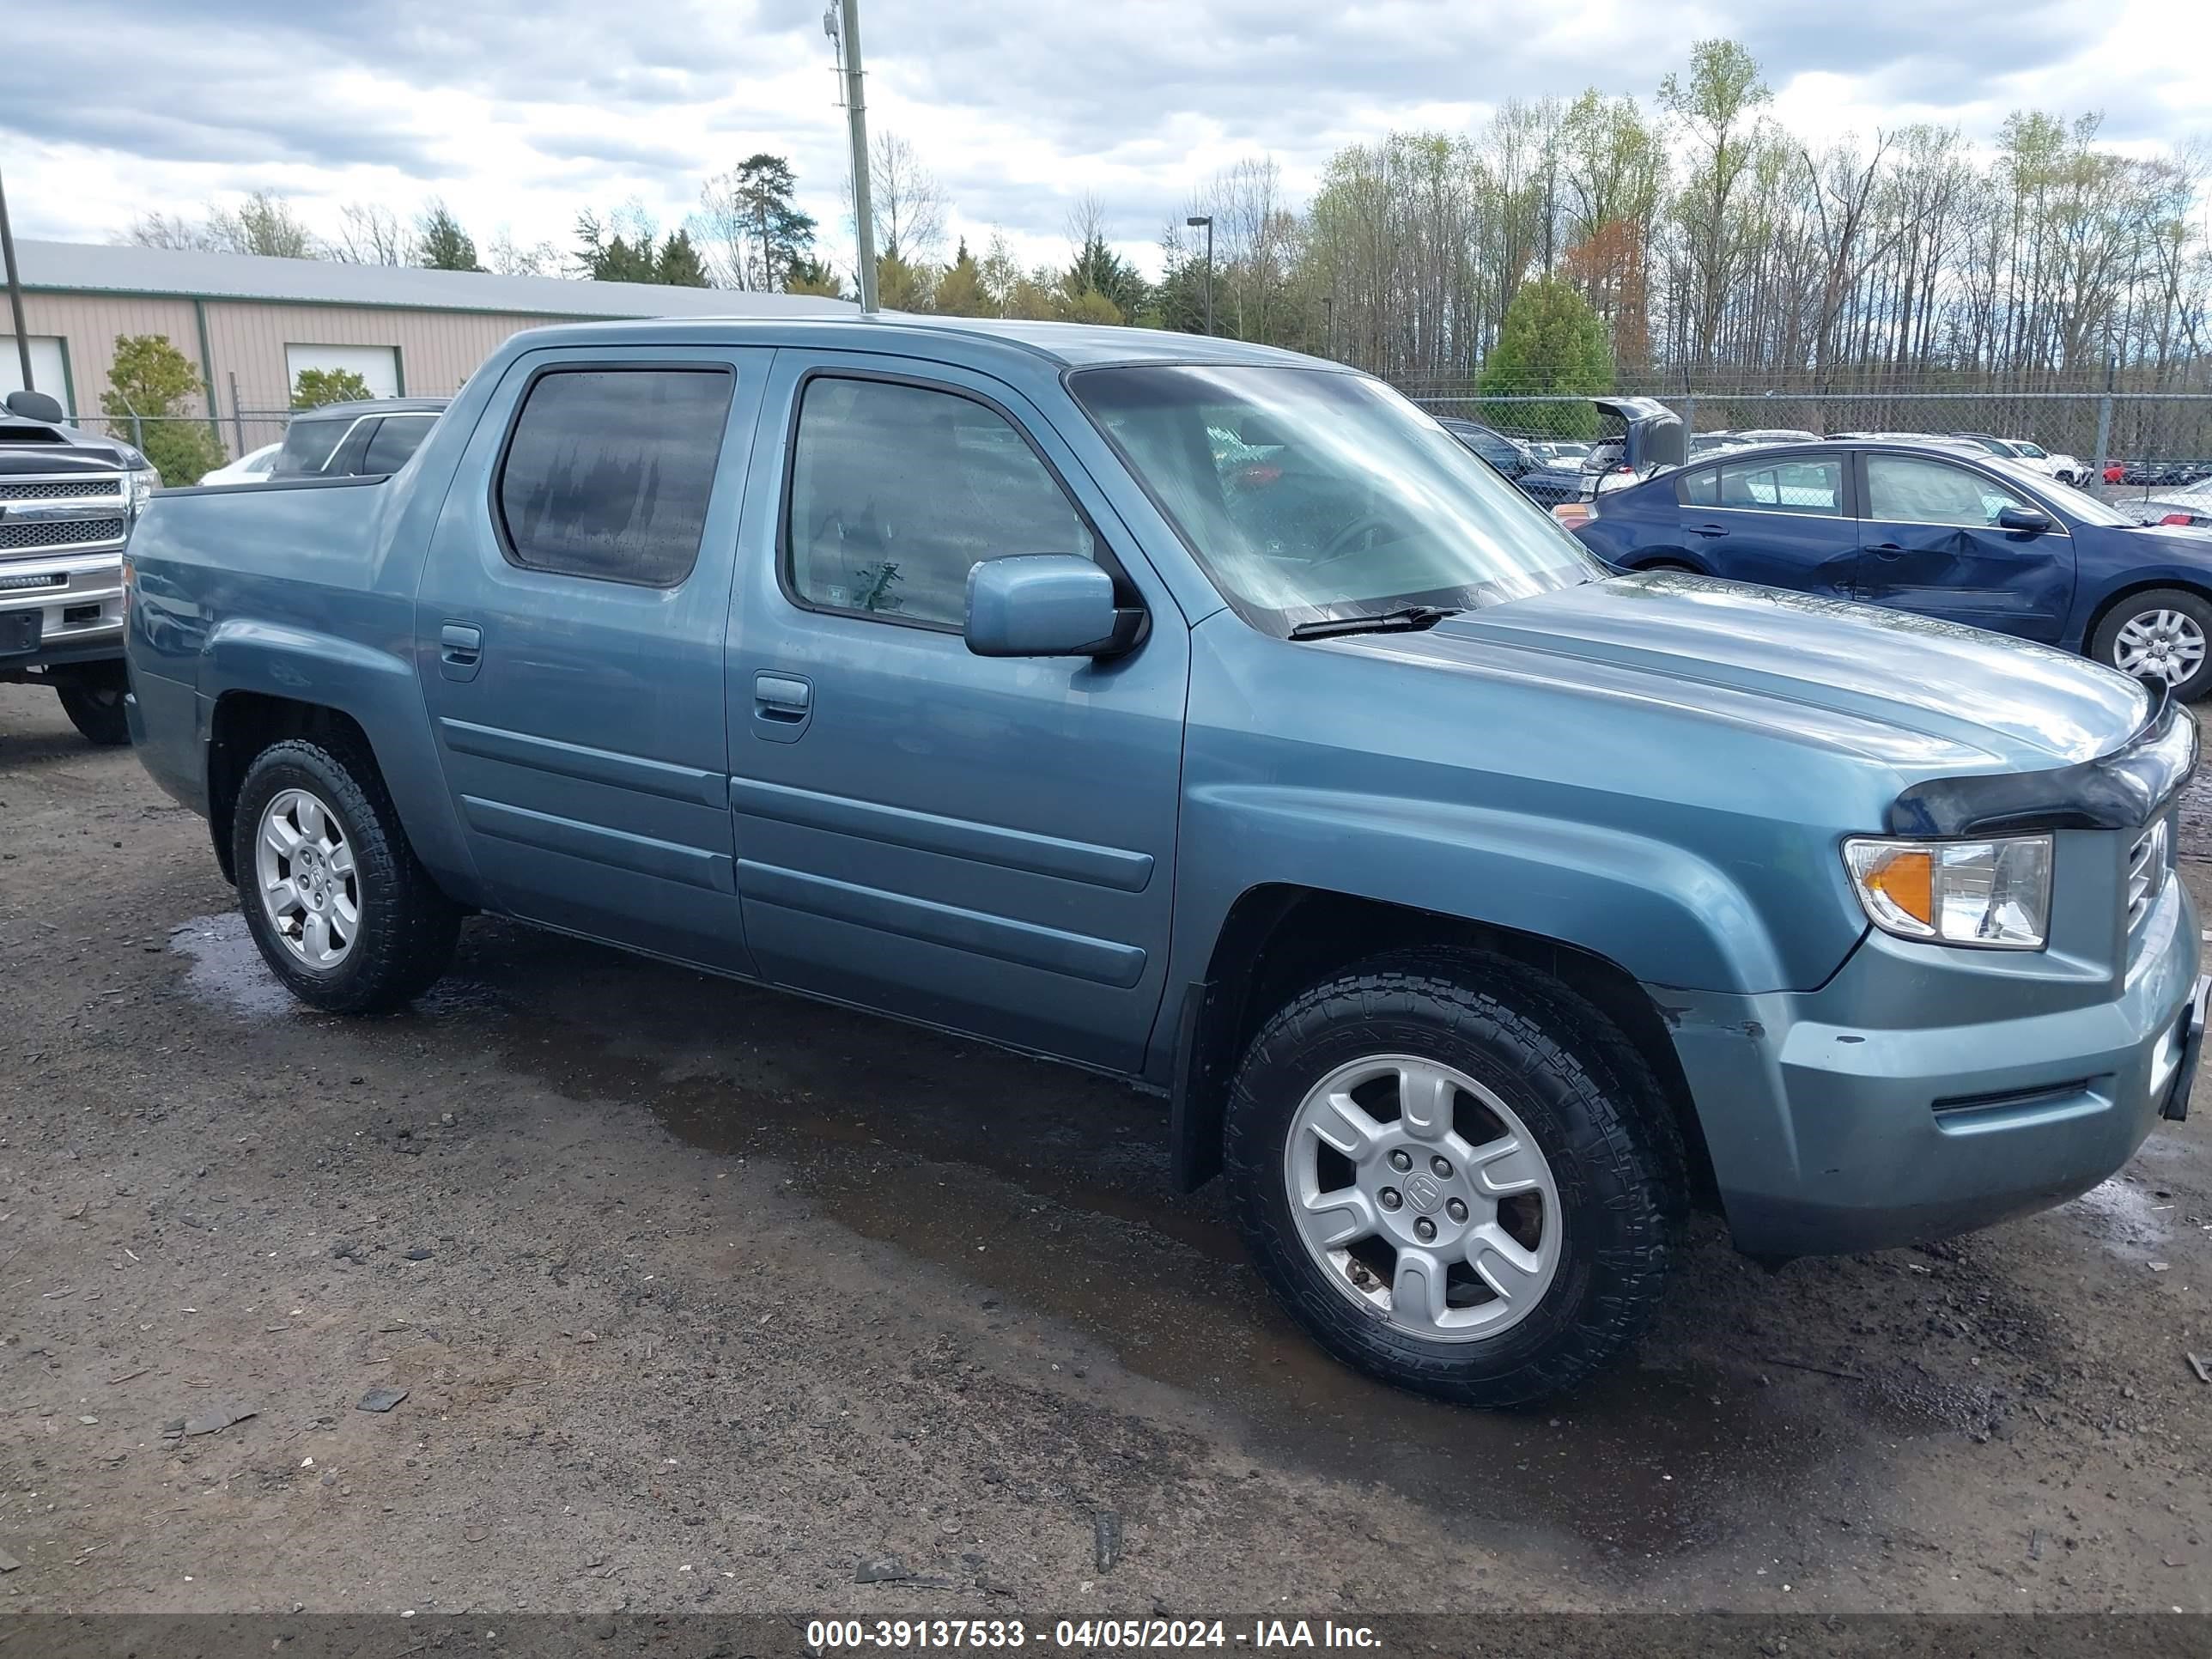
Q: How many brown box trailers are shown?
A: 0